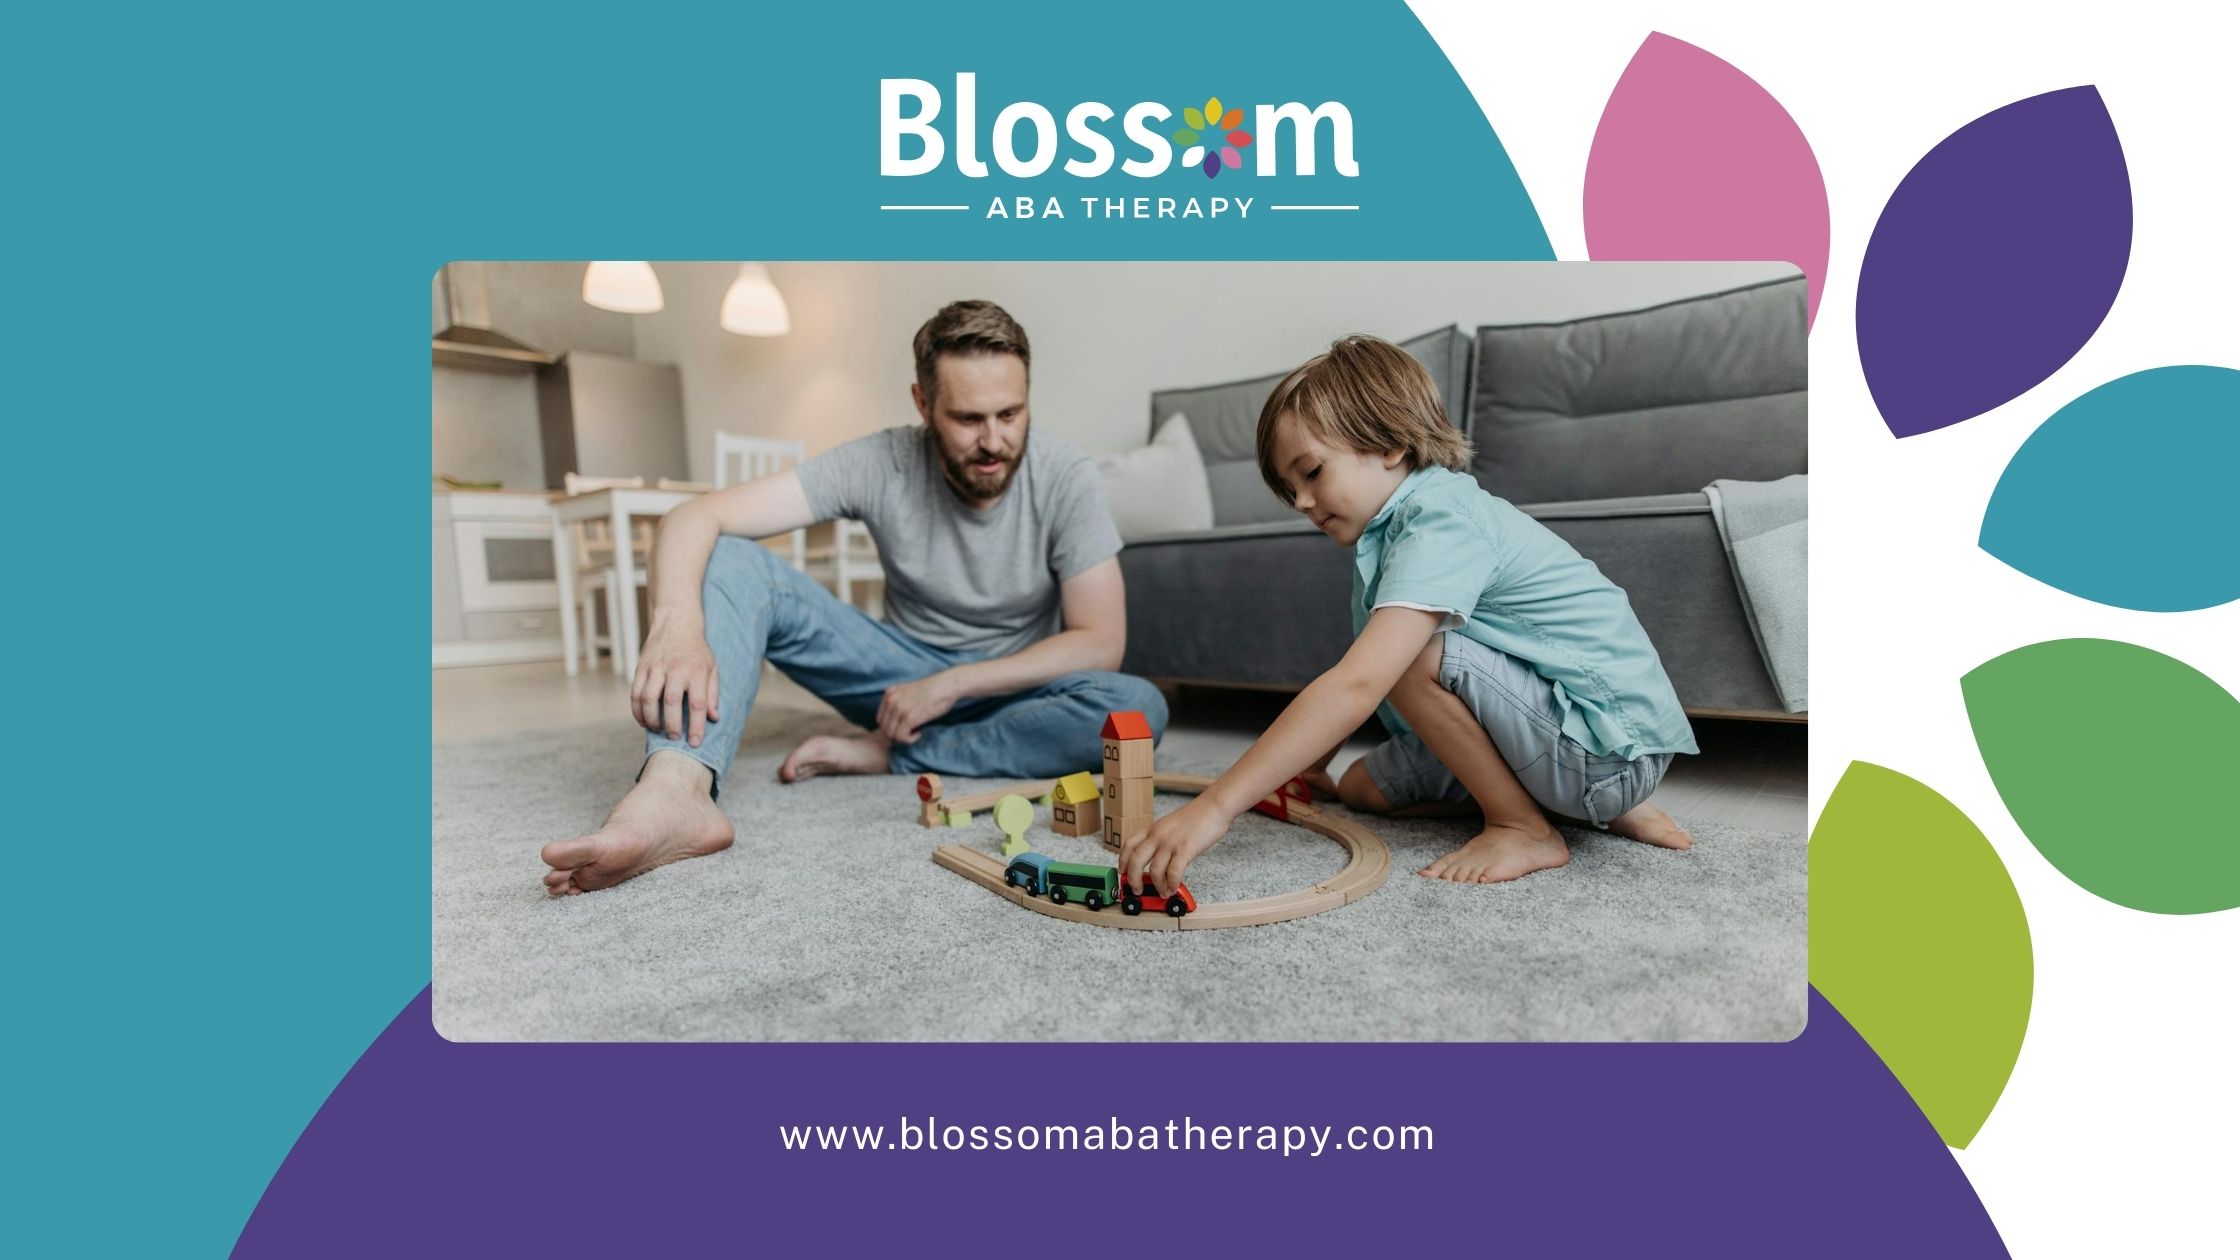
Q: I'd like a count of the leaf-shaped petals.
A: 13